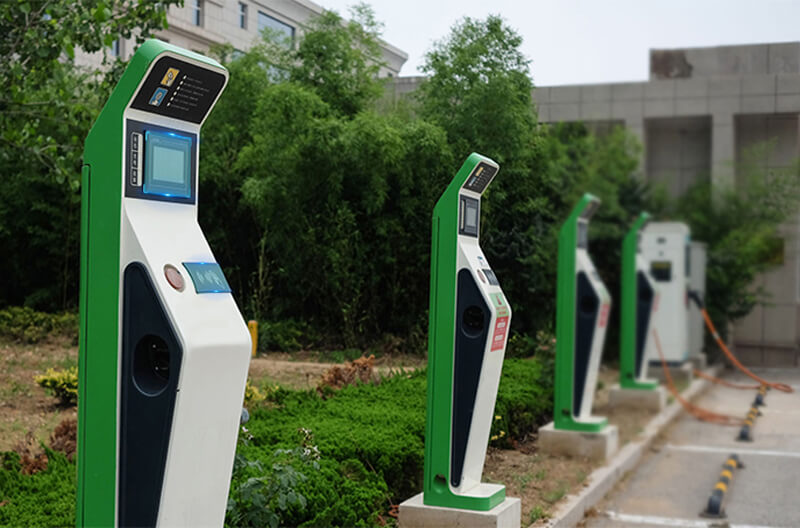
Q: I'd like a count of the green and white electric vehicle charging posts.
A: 4